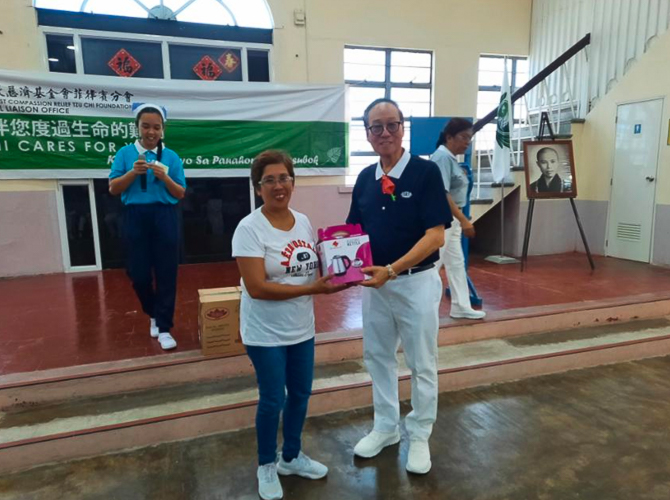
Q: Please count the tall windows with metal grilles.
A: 2